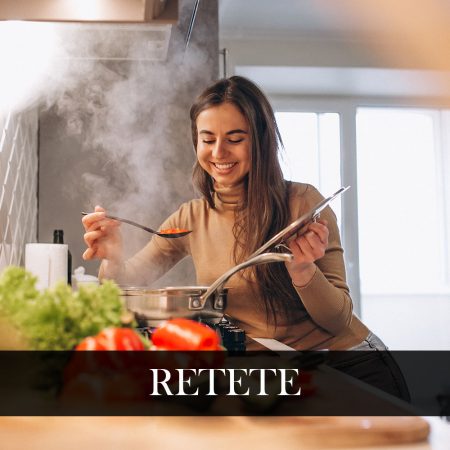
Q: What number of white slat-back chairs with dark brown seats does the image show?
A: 0